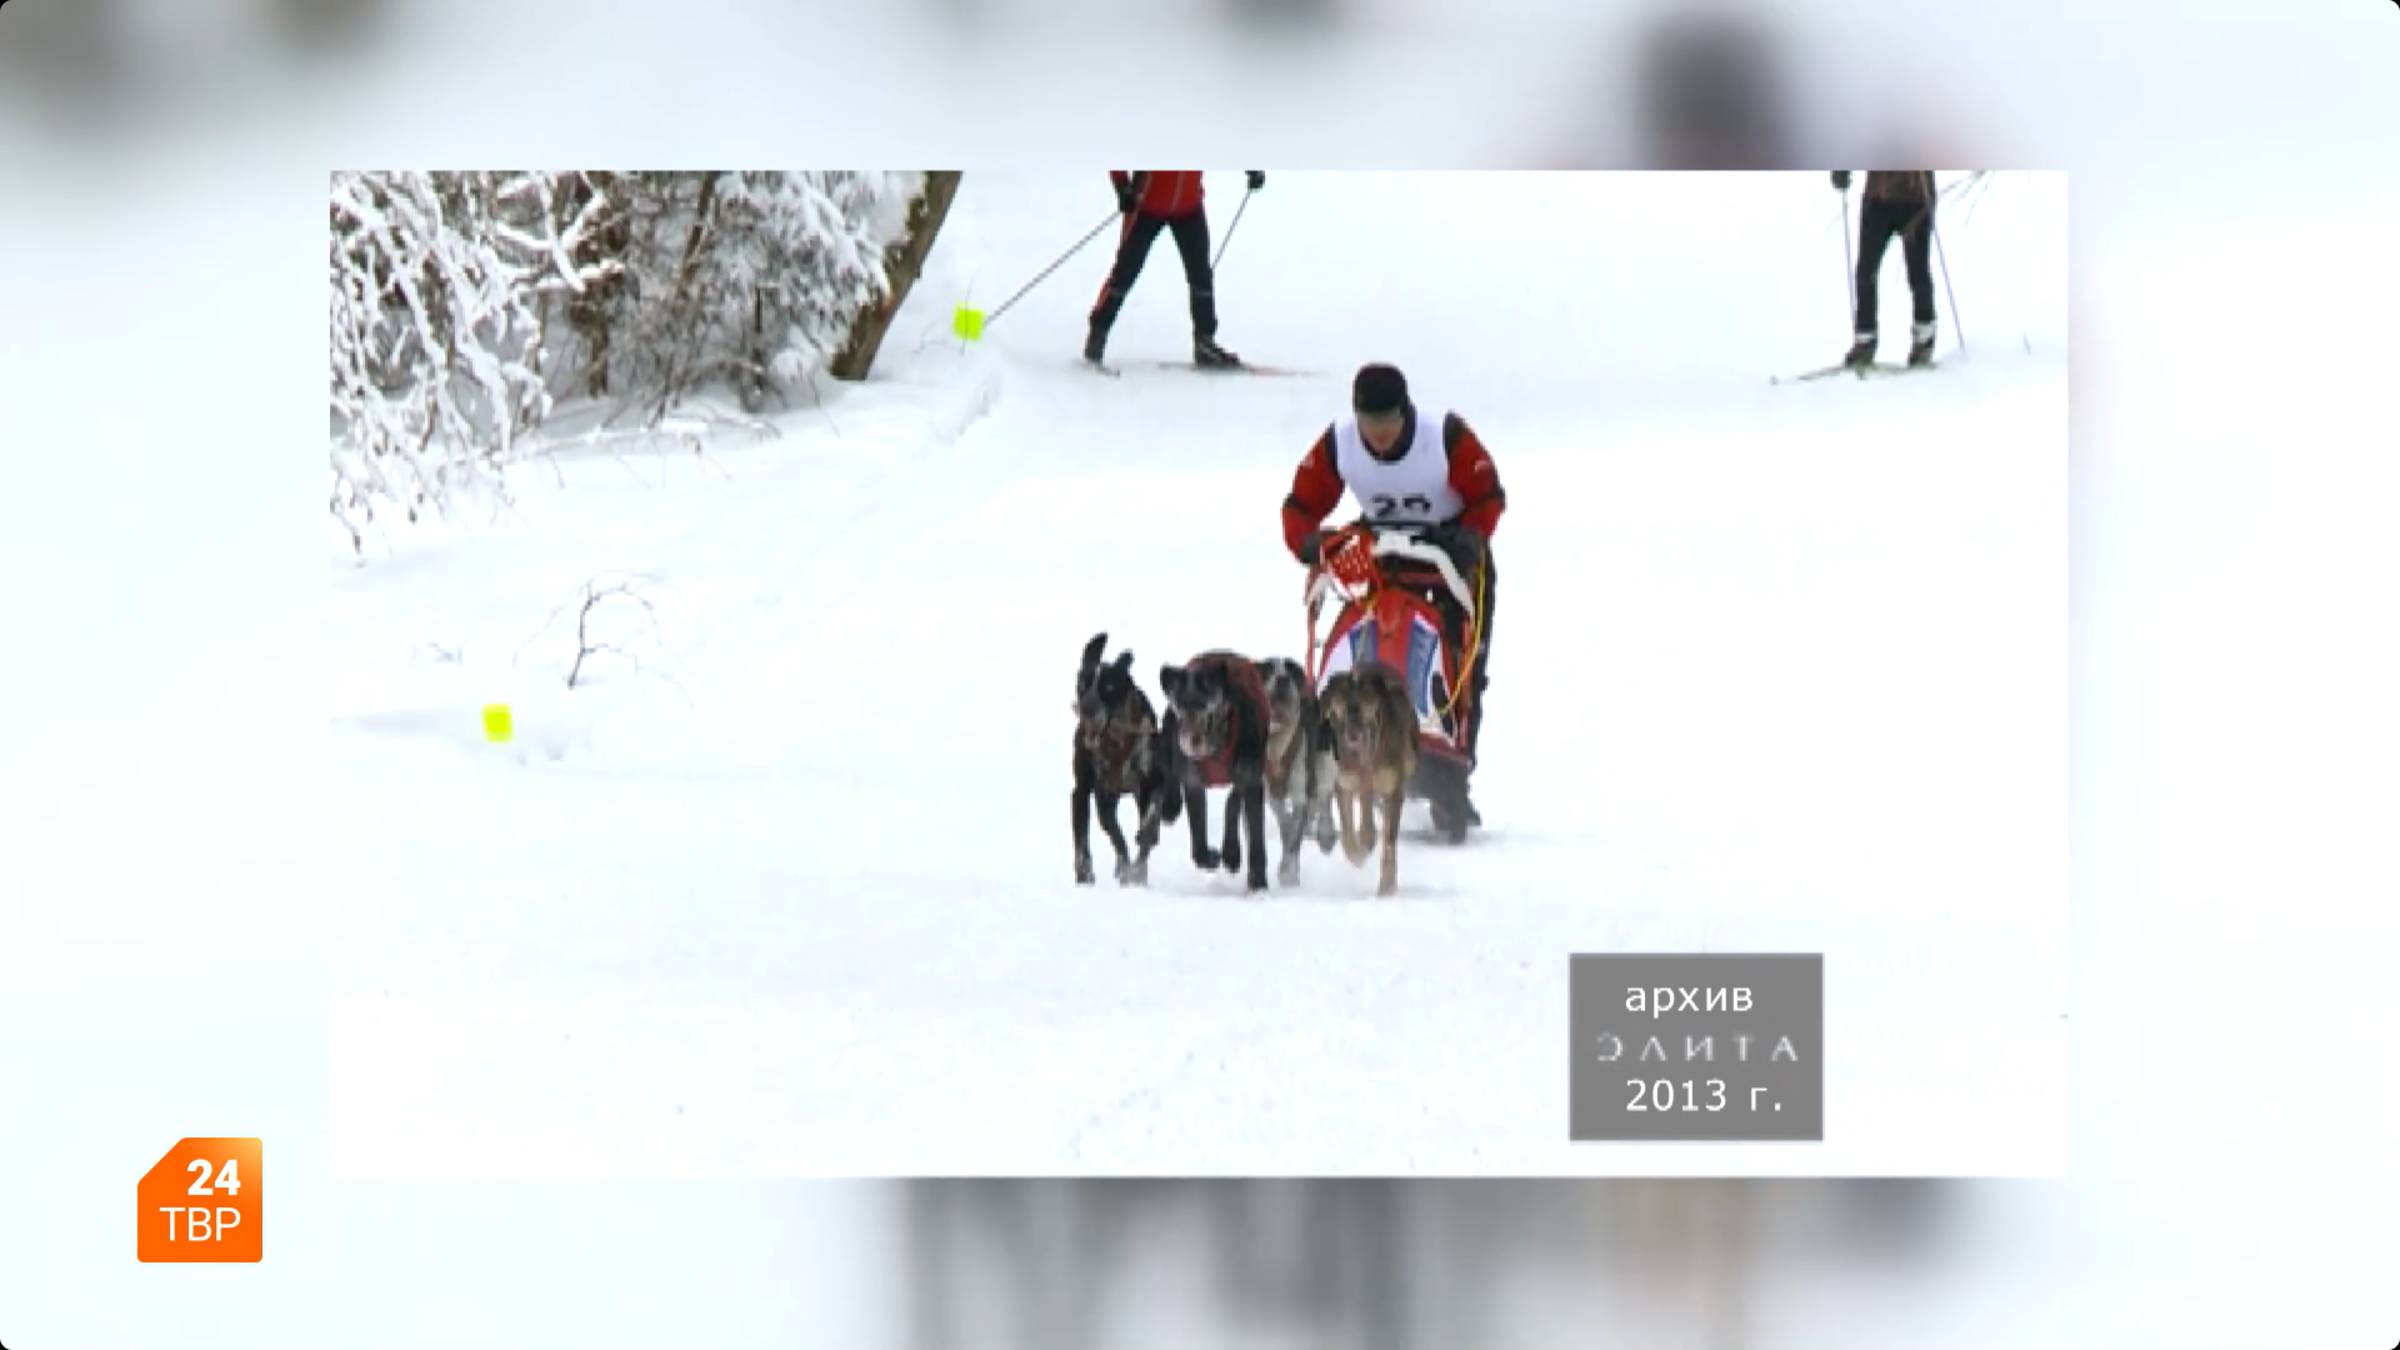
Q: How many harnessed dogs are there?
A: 4